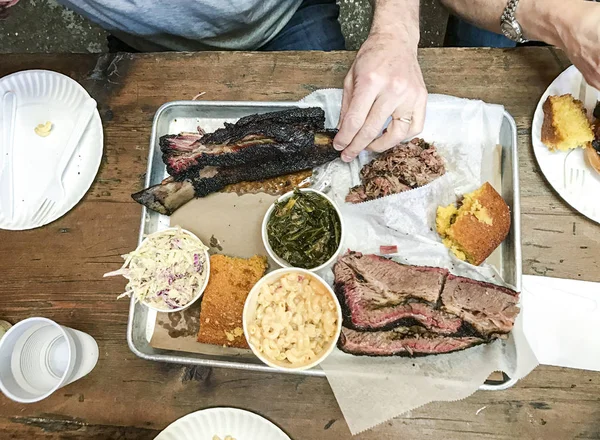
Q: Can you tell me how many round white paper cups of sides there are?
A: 3